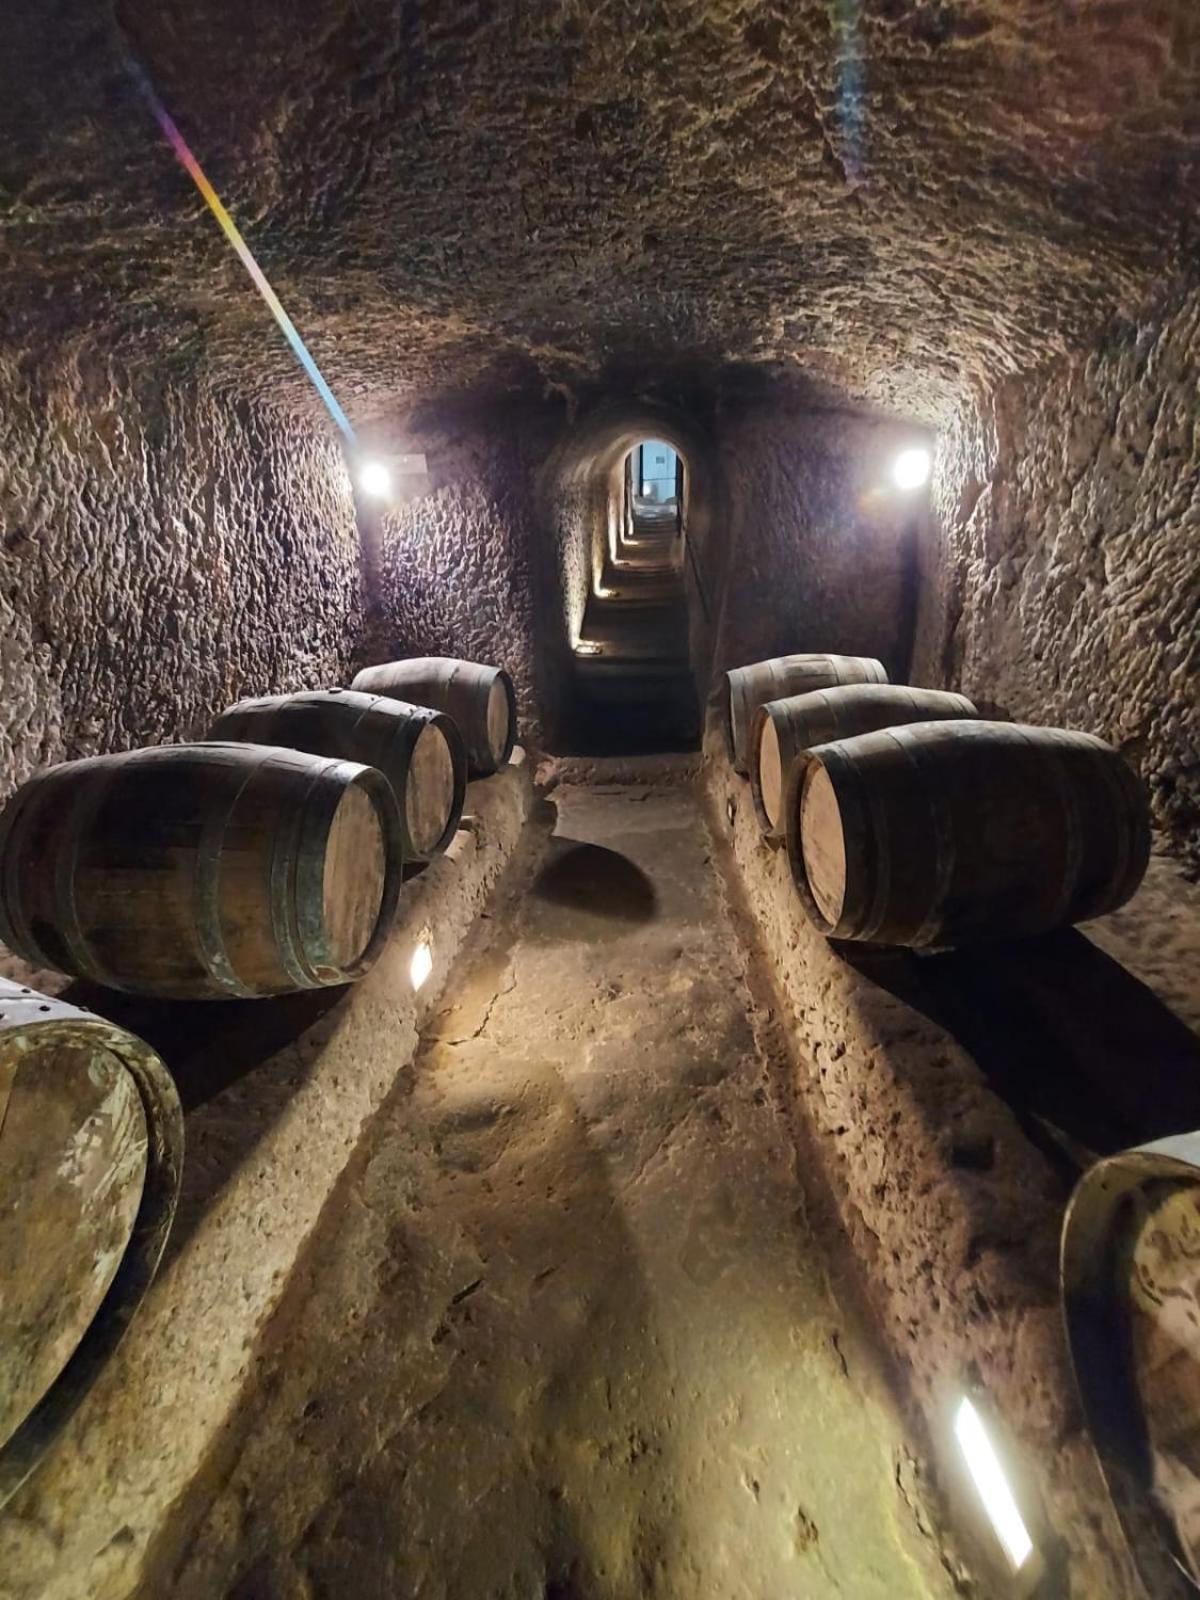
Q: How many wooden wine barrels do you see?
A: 8